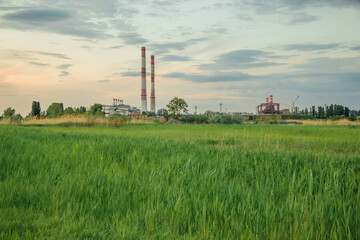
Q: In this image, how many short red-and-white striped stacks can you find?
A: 2